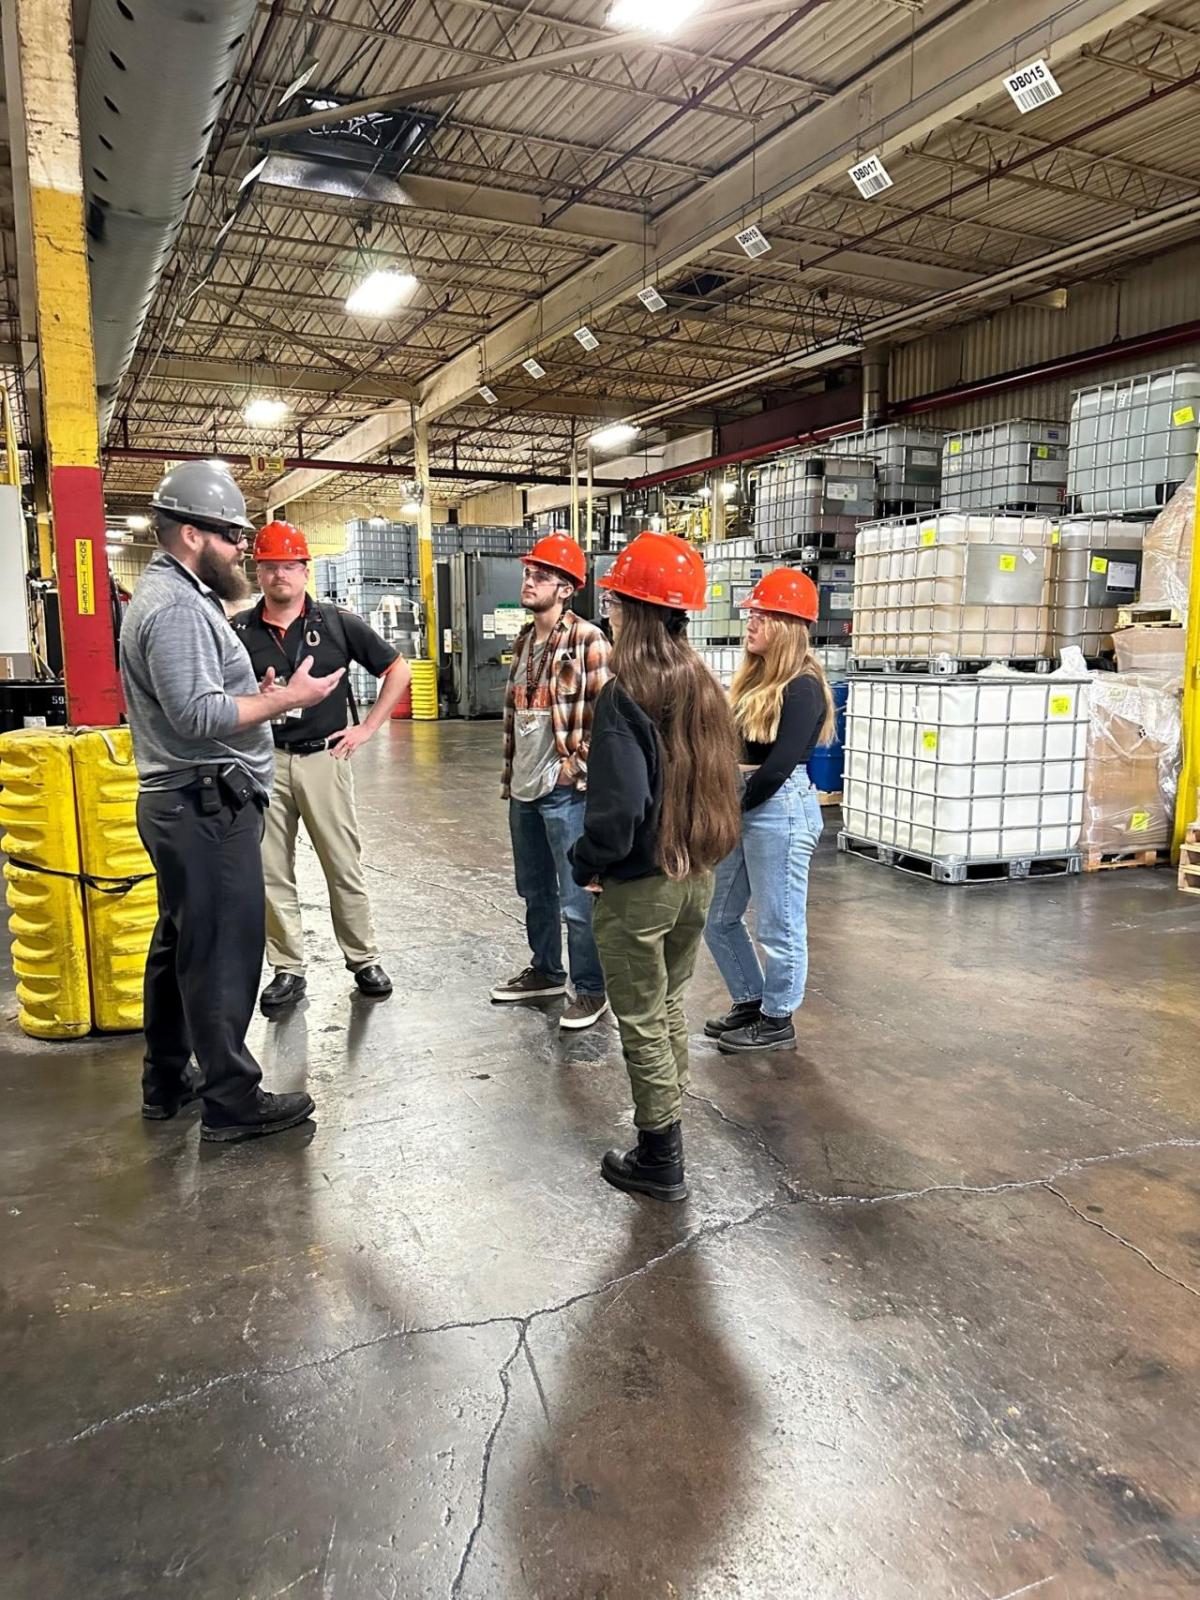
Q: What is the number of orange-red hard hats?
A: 4